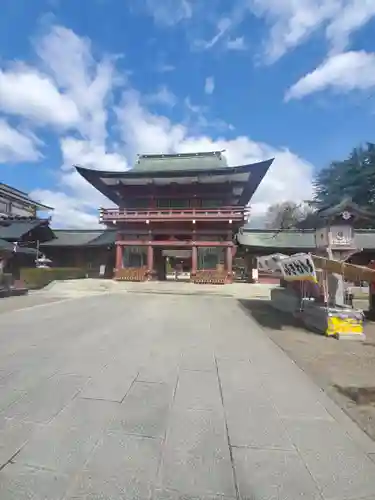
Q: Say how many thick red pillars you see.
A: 4